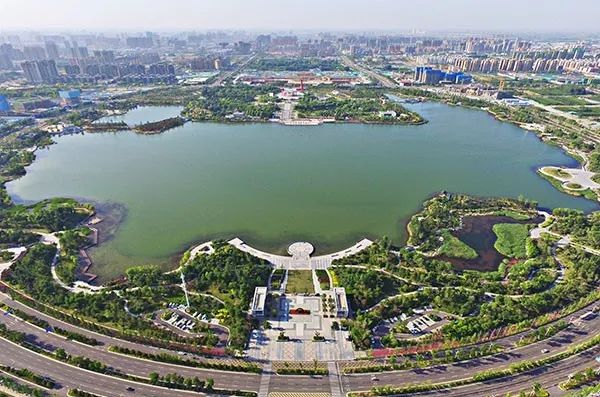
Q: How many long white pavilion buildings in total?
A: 2